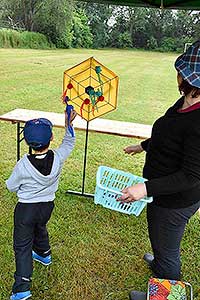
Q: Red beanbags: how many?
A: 3